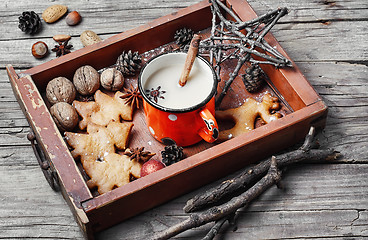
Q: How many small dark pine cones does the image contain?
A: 5